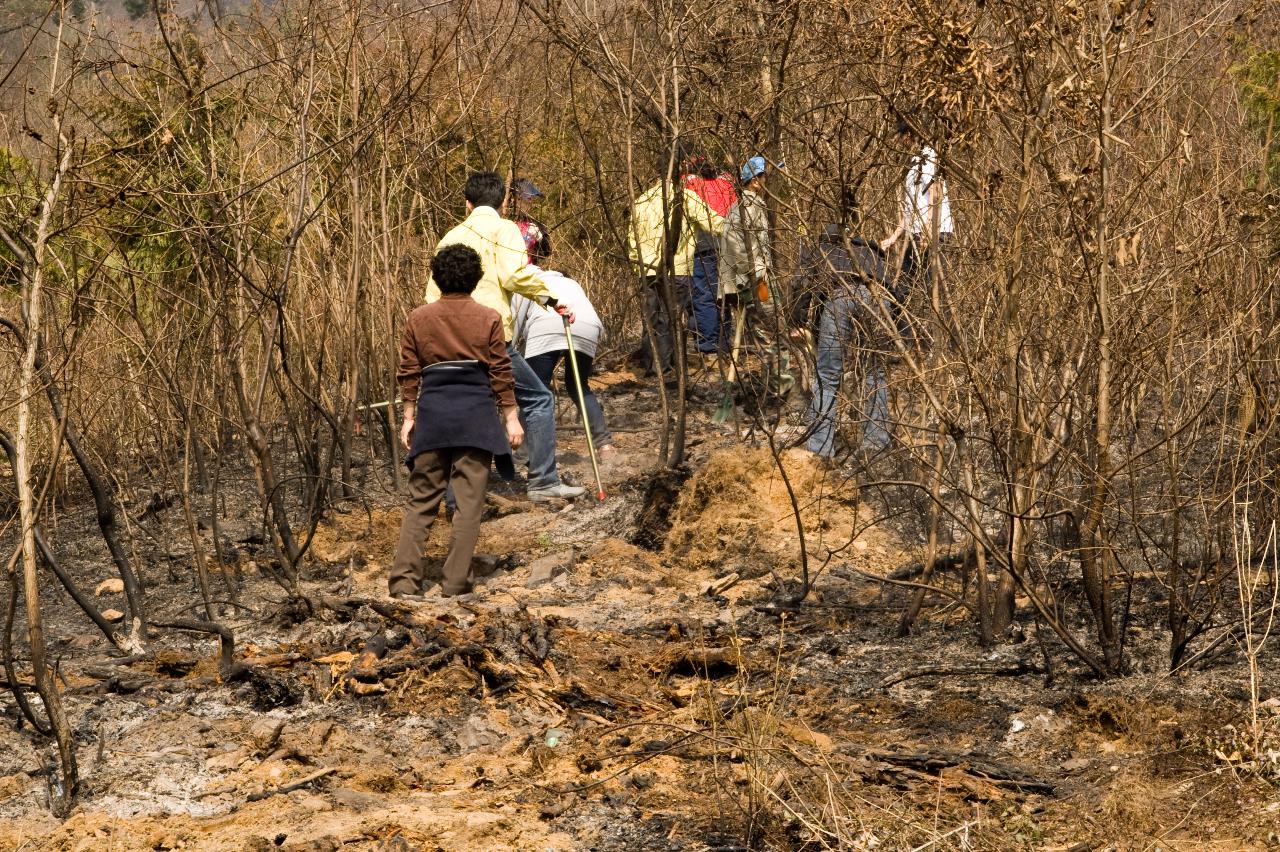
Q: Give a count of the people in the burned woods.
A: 9